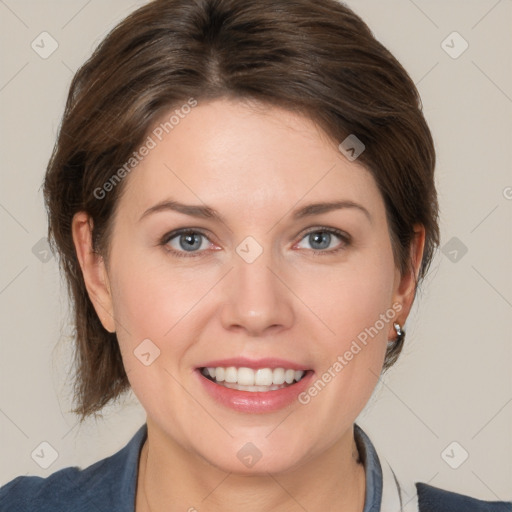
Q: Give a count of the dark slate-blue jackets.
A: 1